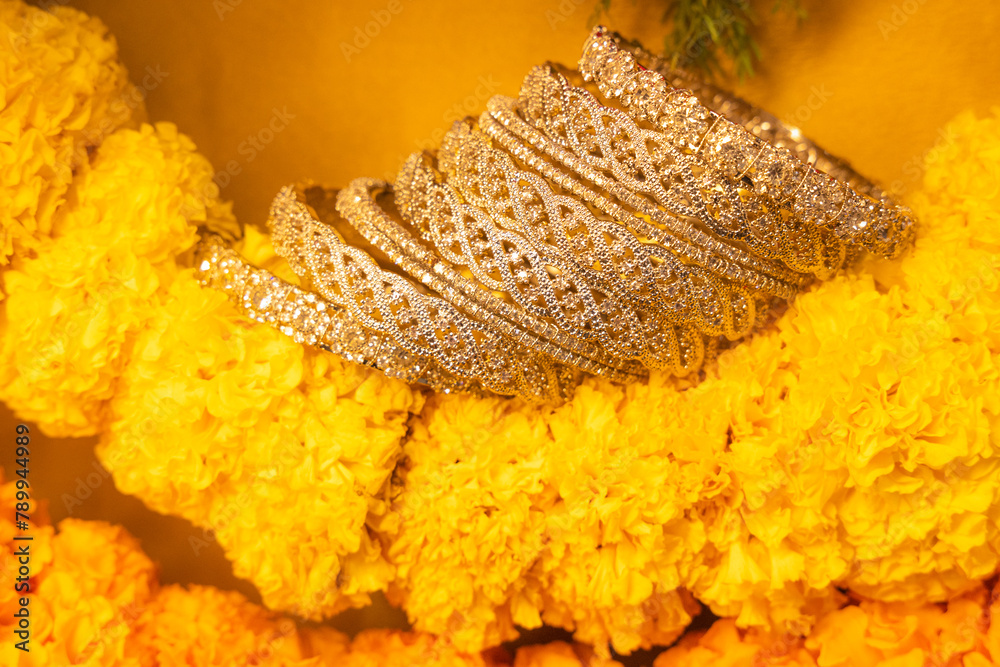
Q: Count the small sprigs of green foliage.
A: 1